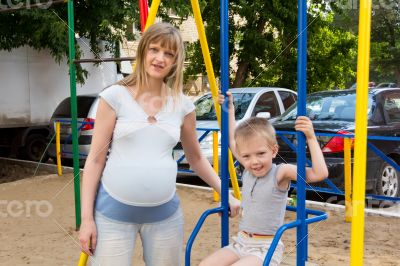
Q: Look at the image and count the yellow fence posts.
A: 3